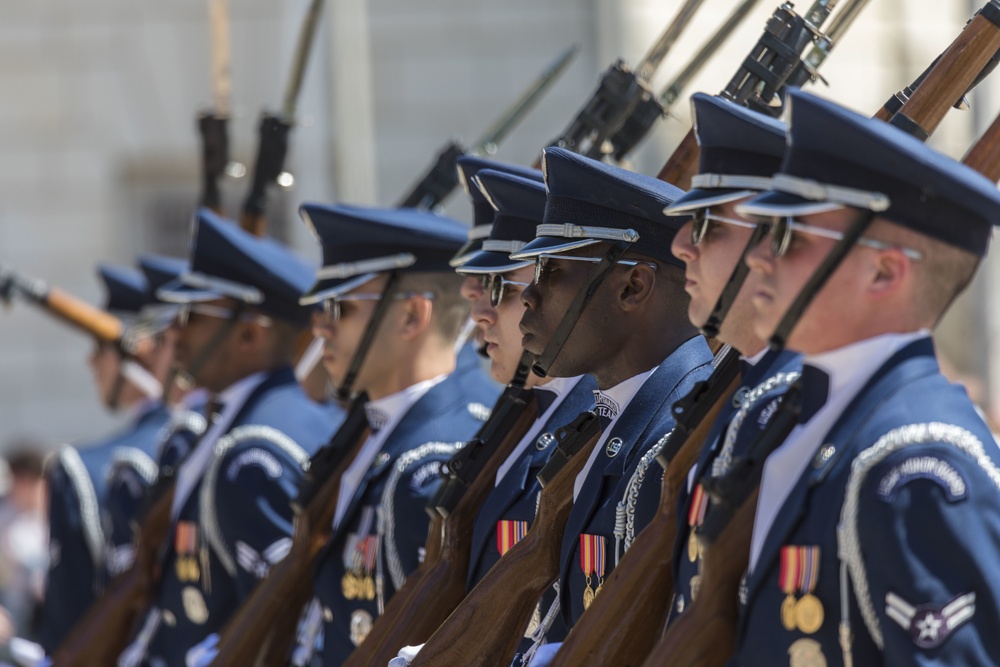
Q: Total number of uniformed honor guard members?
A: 9